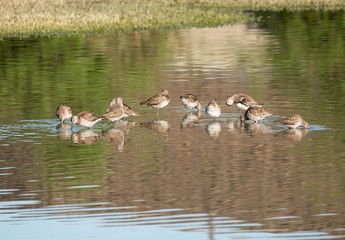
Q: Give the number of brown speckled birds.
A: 10